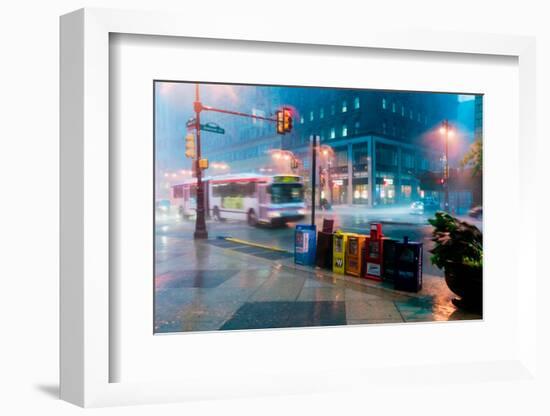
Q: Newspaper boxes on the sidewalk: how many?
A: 7